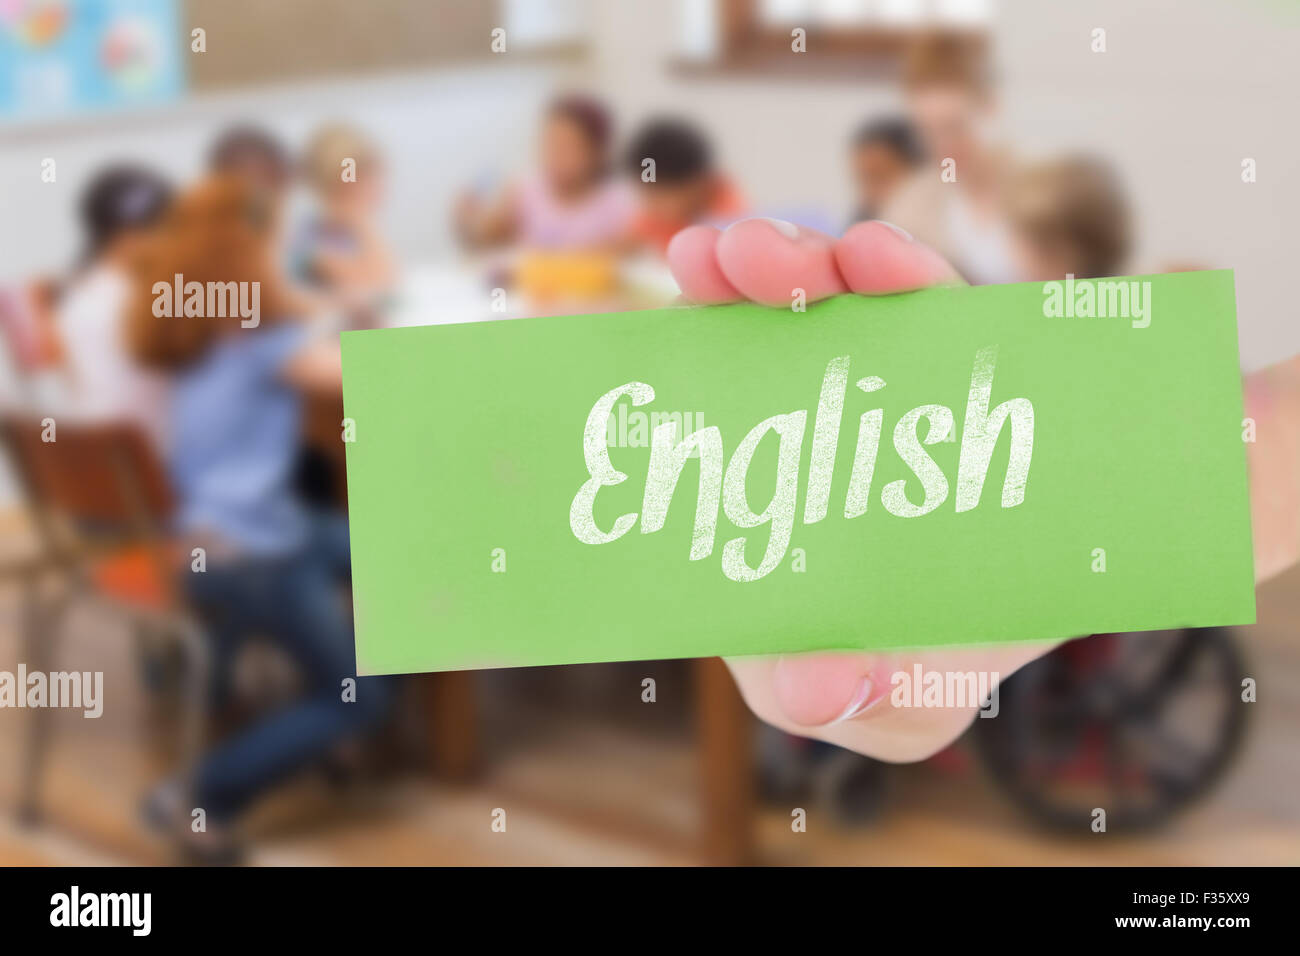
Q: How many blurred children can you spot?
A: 8